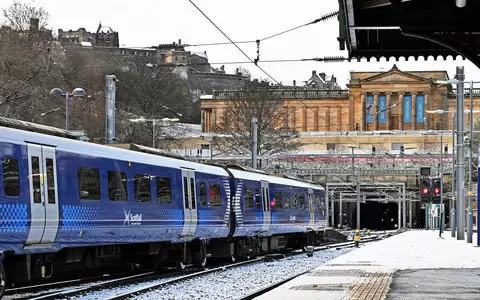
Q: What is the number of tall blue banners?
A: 4